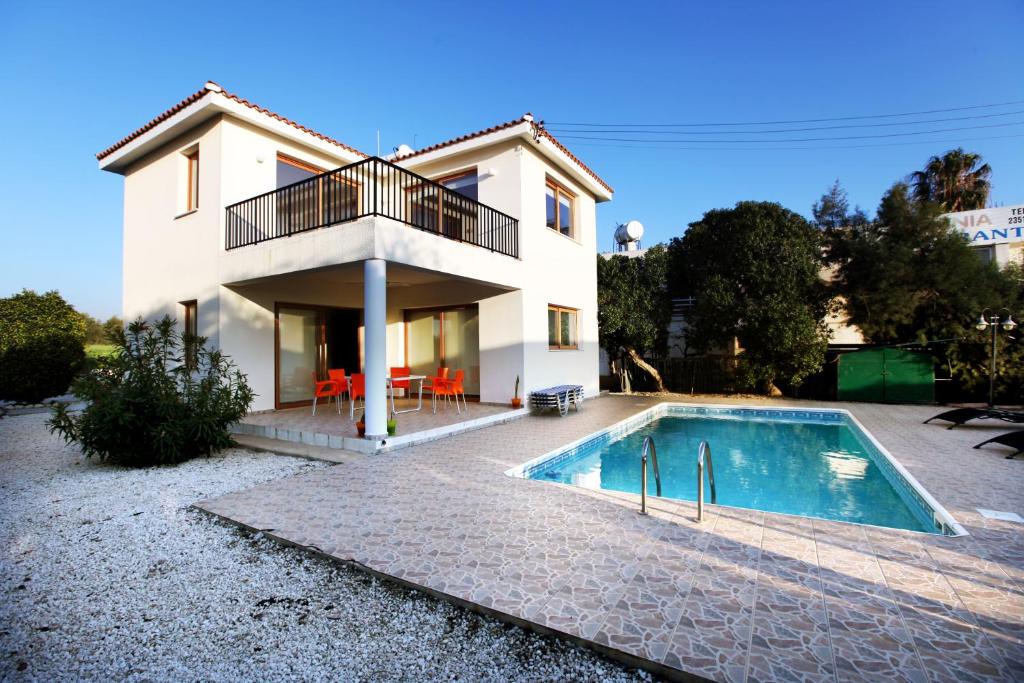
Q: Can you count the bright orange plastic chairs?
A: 6